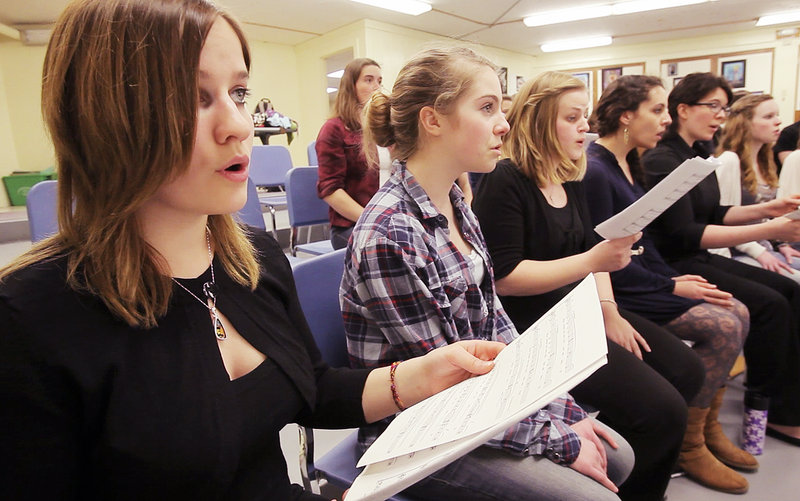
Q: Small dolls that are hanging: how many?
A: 0